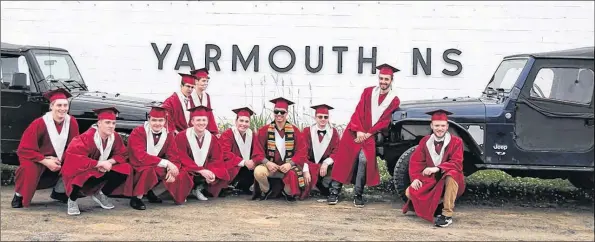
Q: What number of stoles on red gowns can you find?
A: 11